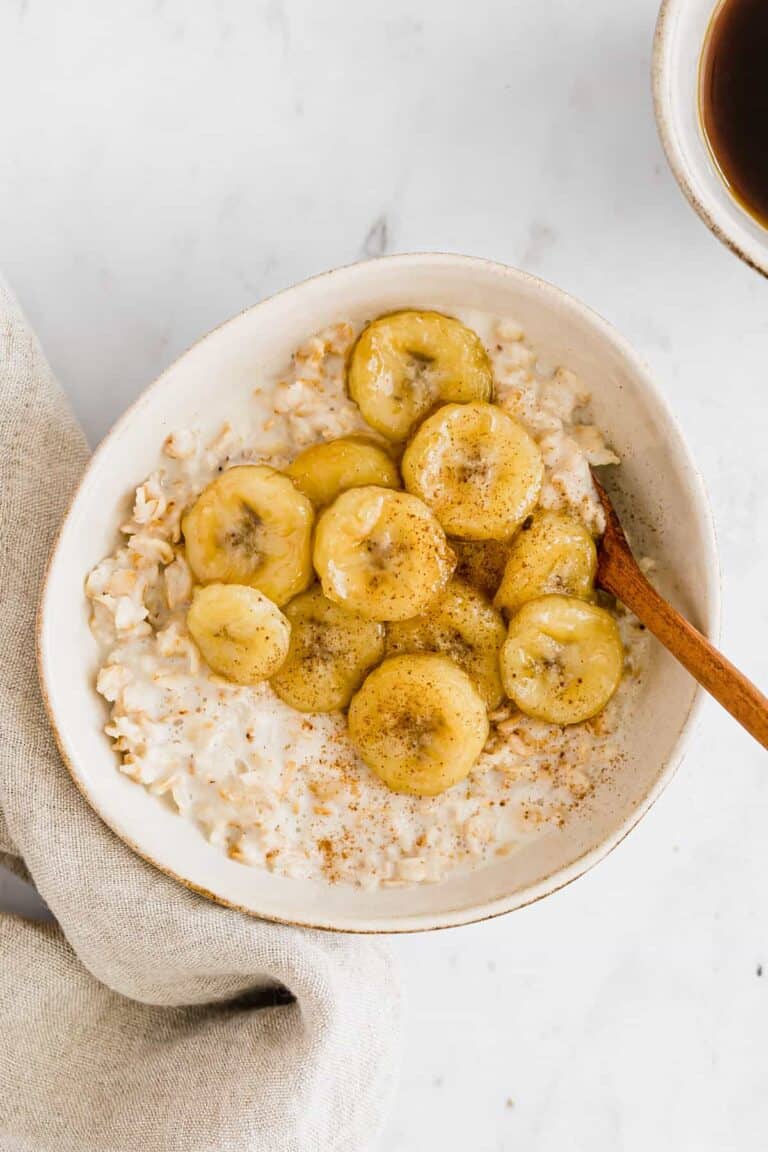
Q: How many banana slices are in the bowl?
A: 11